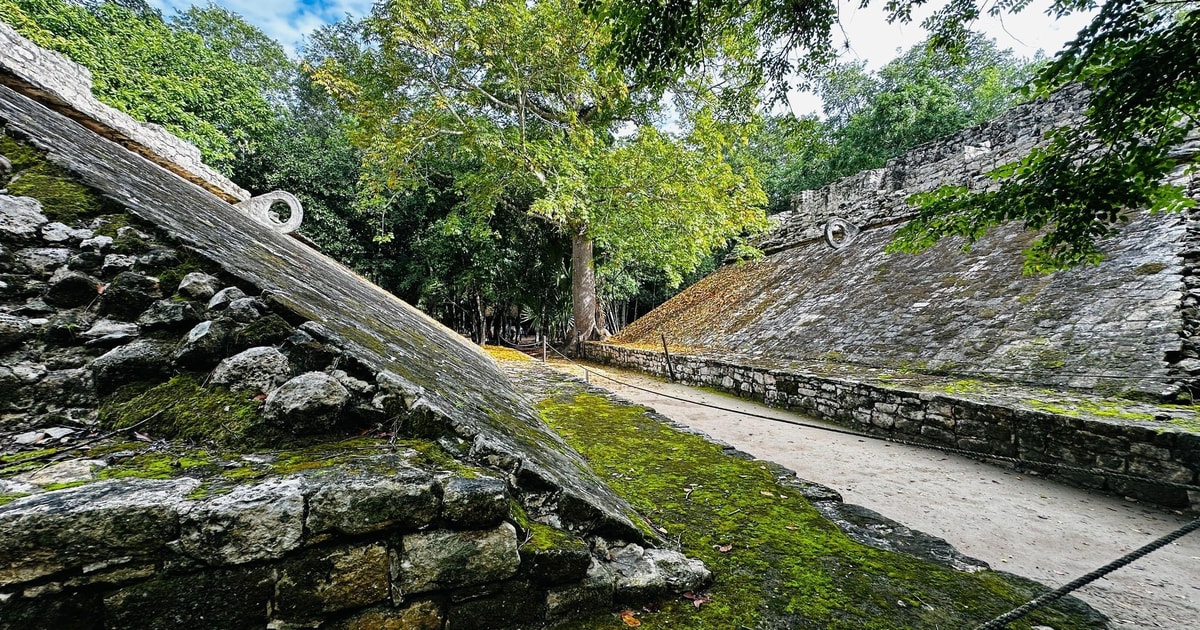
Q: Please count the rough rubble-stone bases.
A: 2